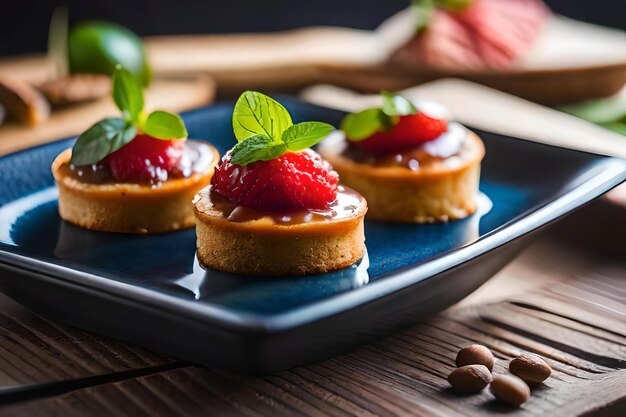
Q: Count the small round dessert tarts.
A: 3